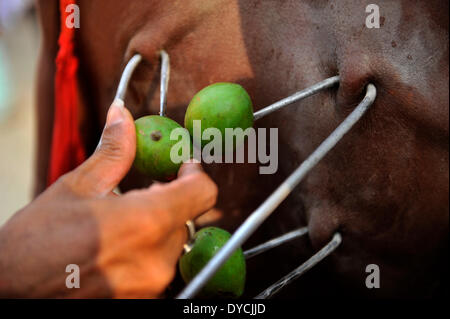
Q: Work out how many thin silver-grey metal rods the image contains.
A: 6